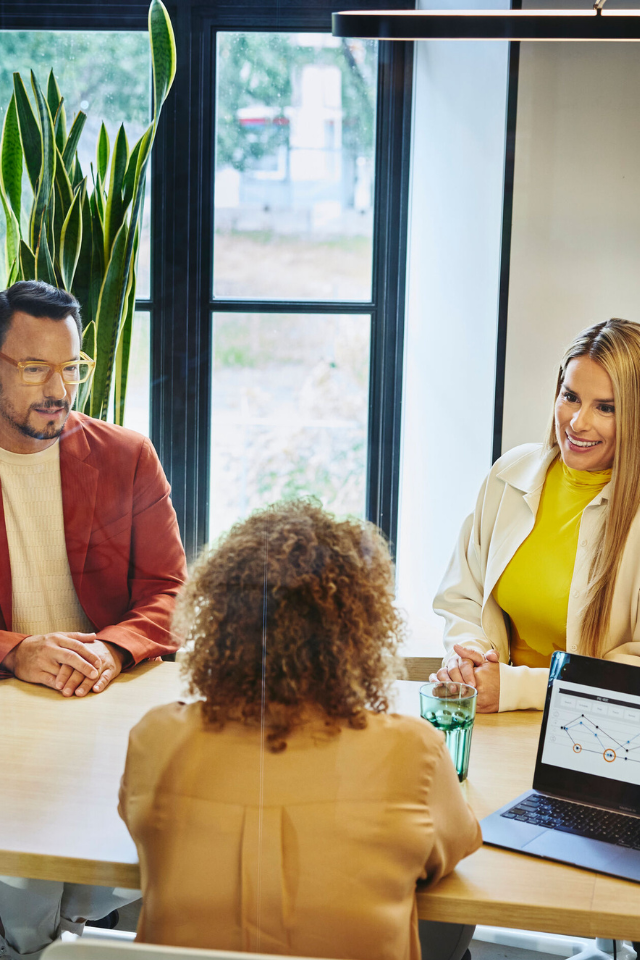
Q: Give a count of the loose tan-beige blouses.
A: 1